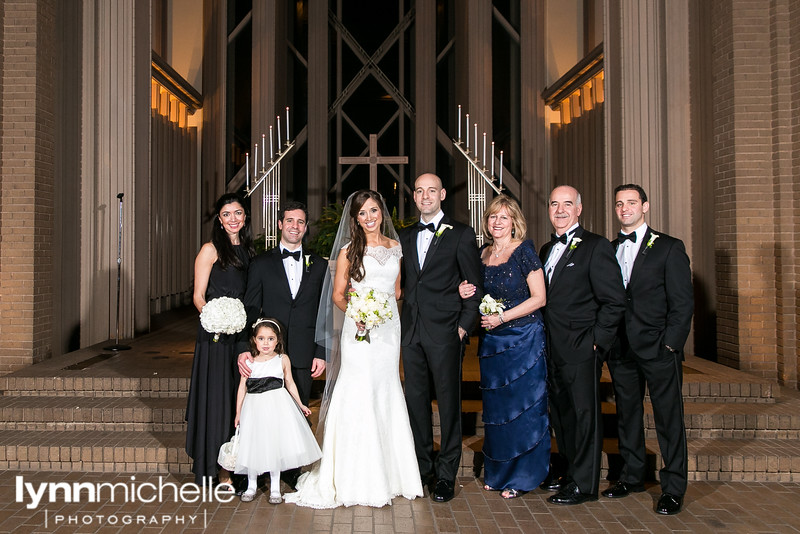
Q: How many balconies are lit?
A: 2